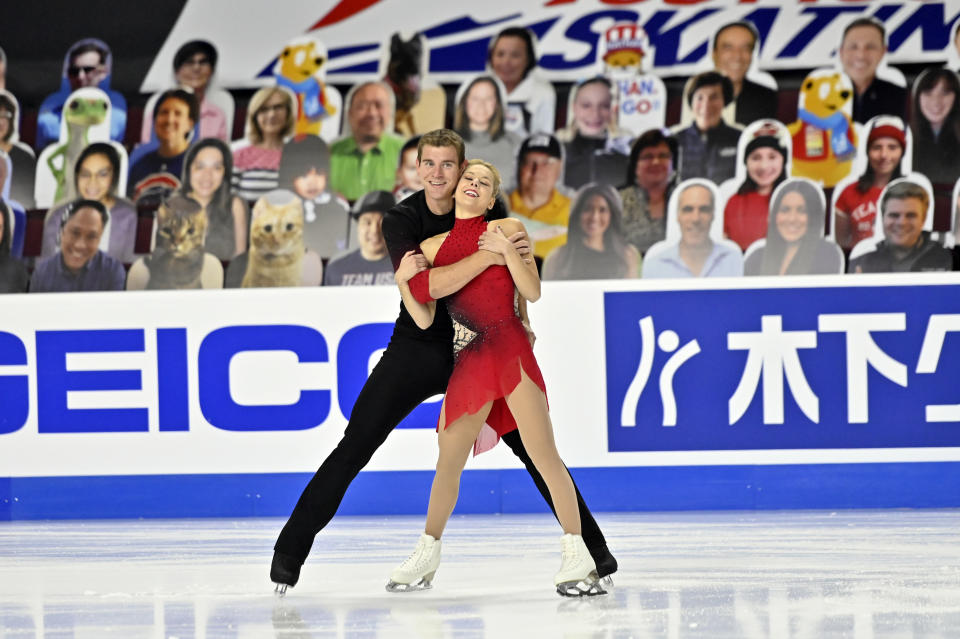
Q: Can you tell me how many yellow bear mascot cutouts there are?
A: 2